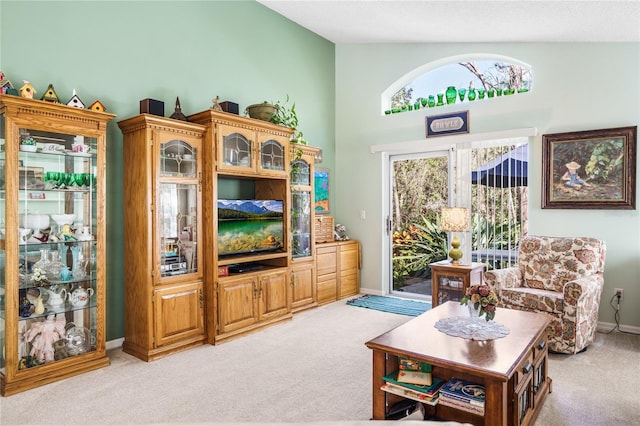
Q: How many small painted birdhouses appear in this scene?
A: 5